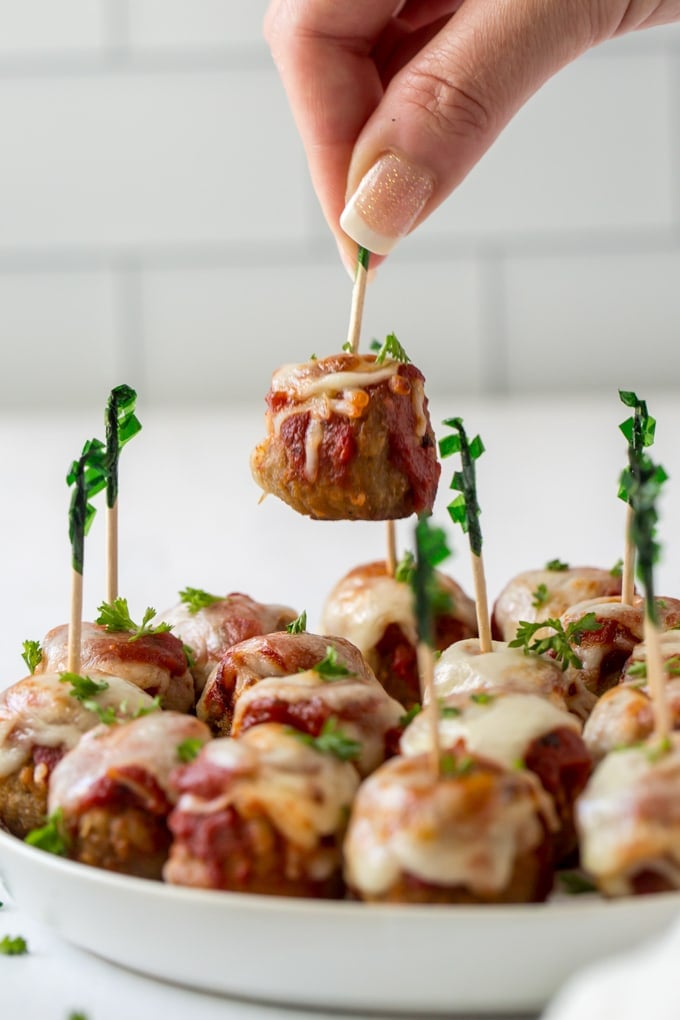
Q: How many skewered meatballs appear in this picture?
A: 8